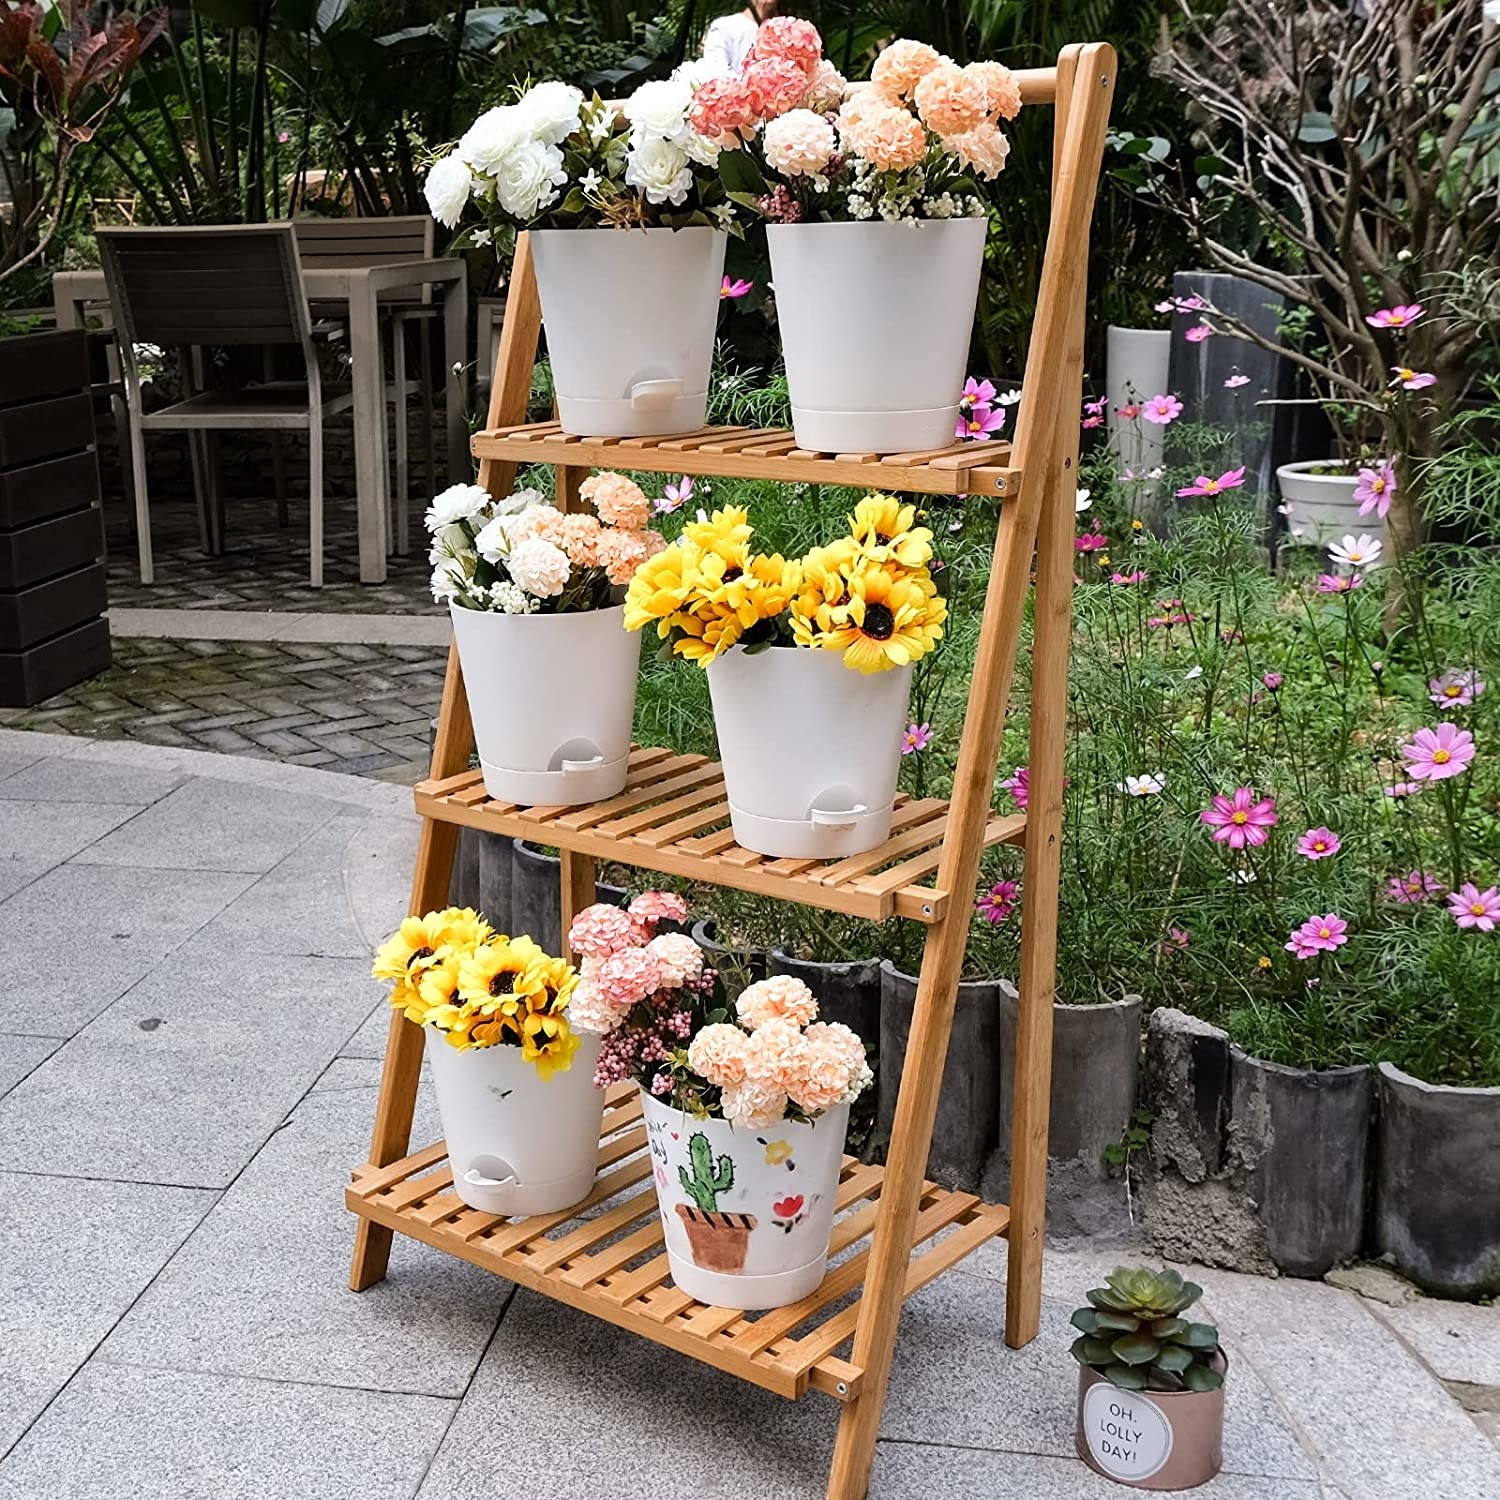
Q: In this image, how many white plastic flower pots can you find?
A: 6